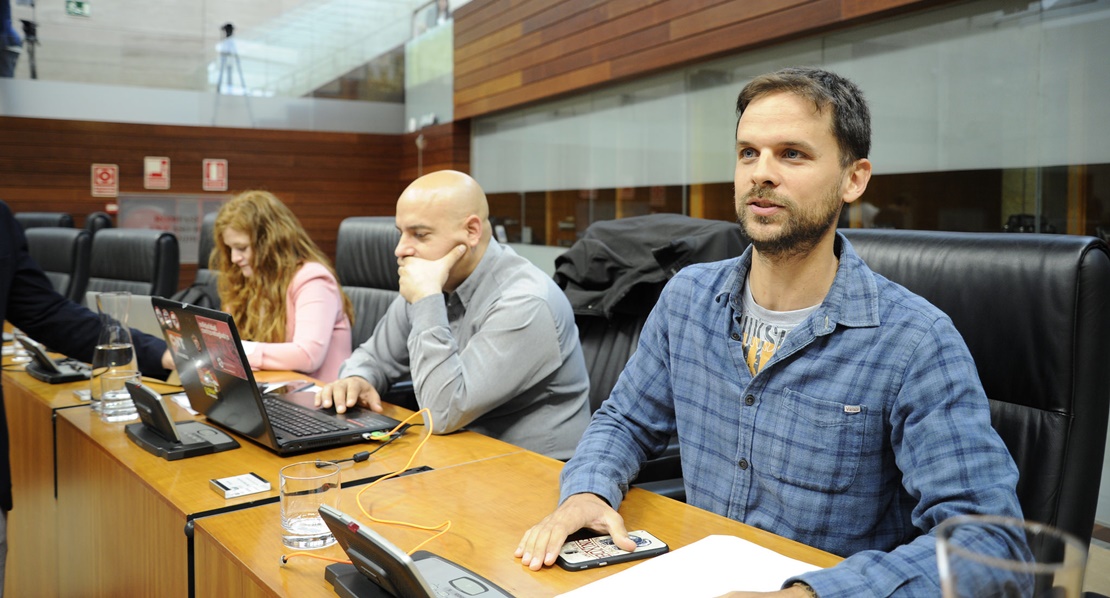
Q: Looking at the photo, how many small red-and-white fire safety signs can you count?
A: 3